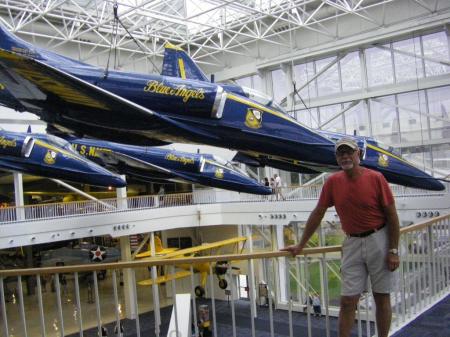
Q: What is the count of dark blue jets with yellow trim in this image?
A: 4